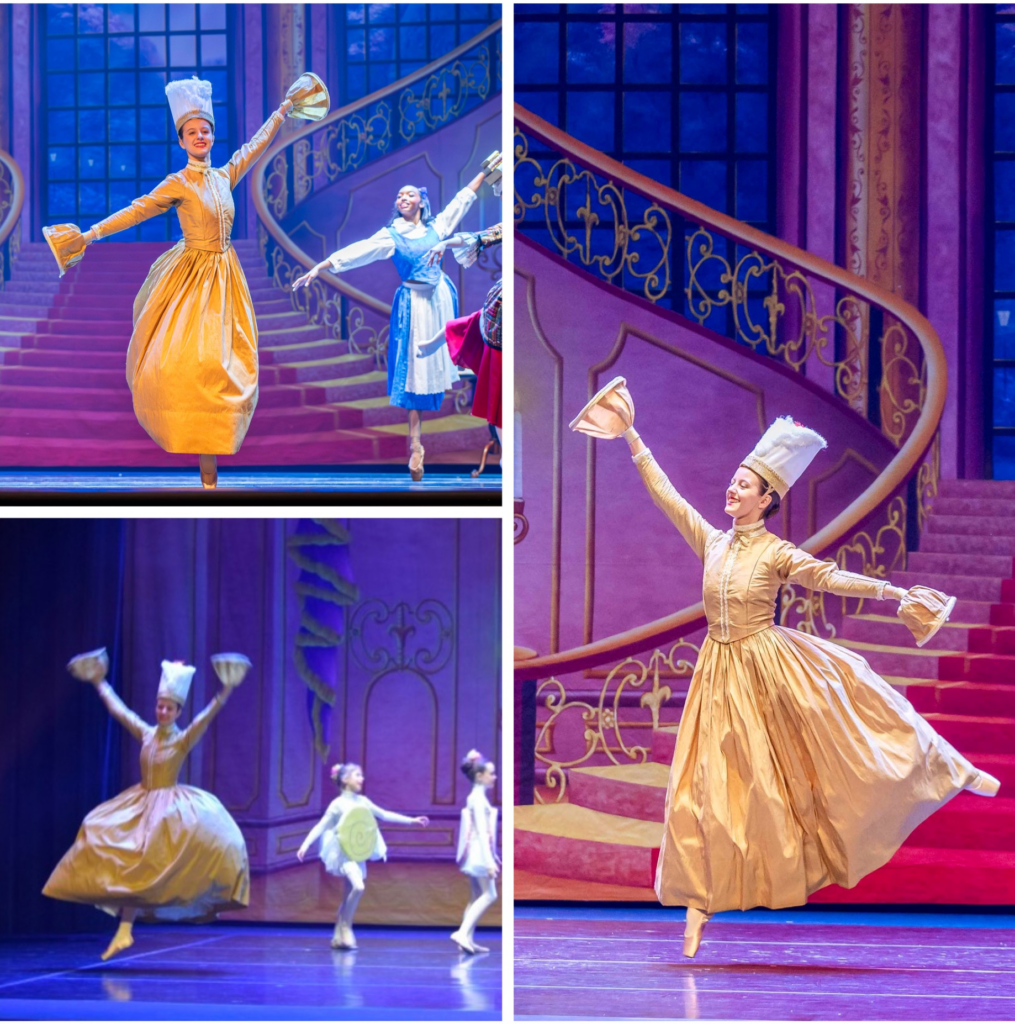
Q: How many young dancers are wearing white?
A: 2